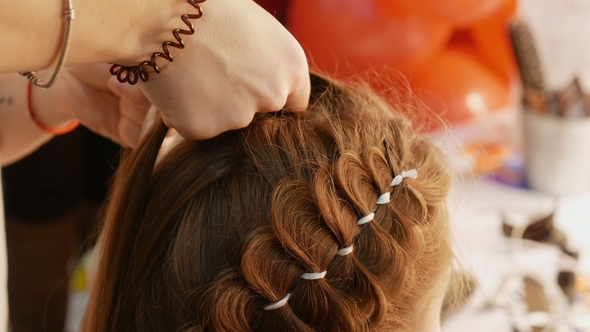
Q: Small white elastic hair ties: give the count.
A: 6